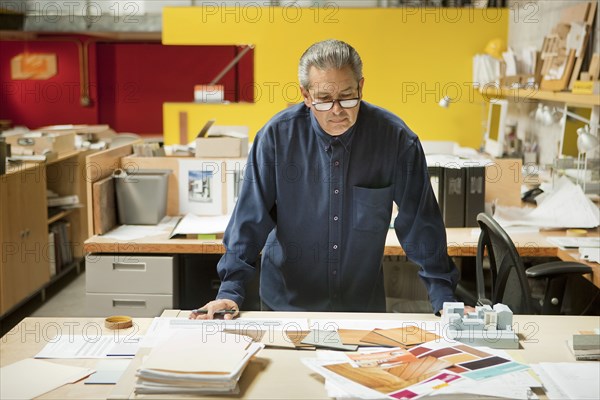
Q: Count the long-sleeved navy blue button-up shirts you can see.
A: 1